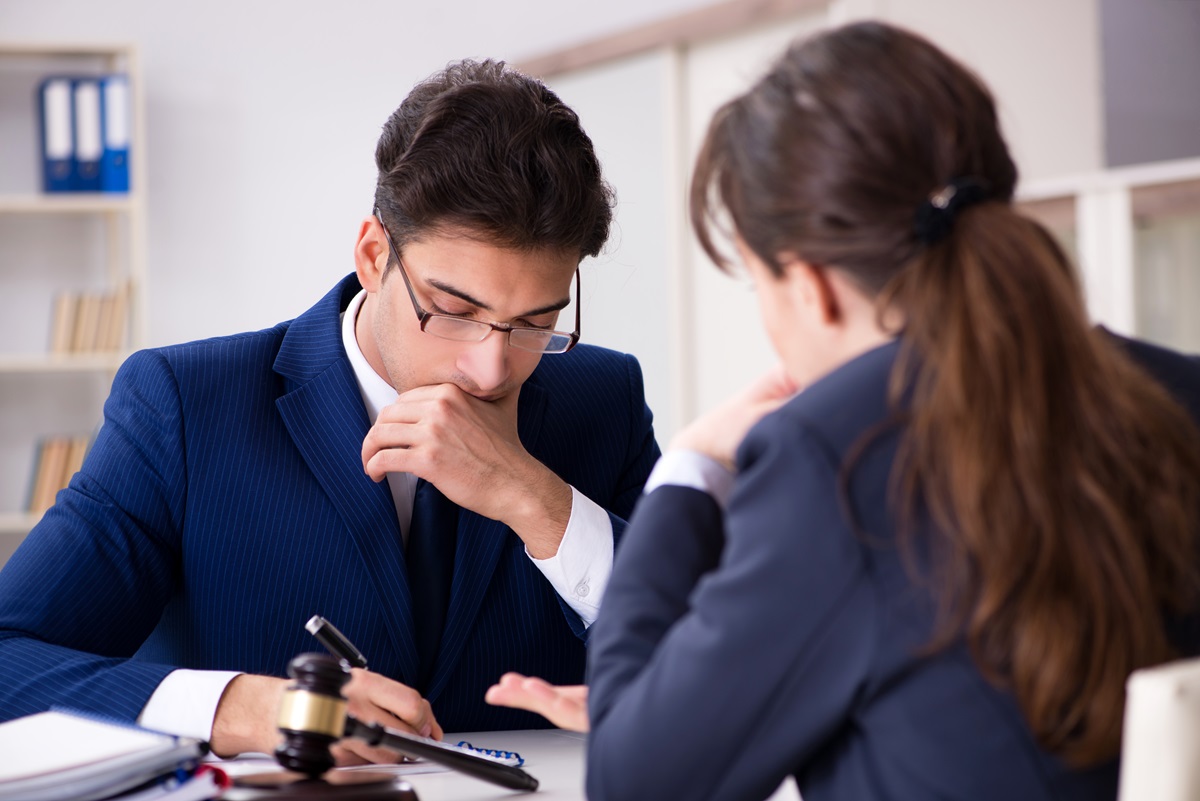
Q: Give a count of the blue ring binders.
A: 3